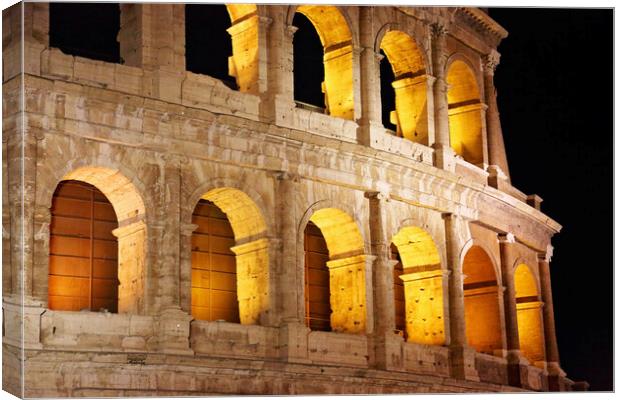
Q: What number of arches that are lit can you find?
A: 10